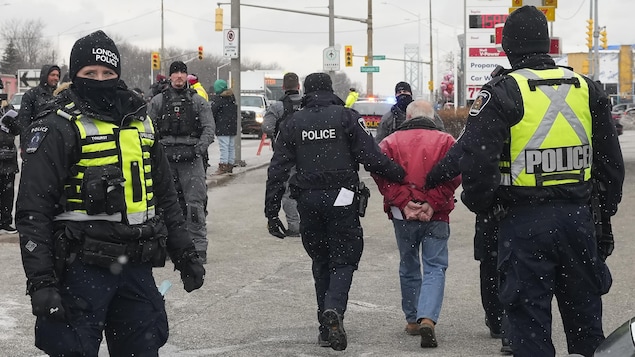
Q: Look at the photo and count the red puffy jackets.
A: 1